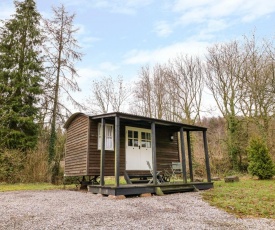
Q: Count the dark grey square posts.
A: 6